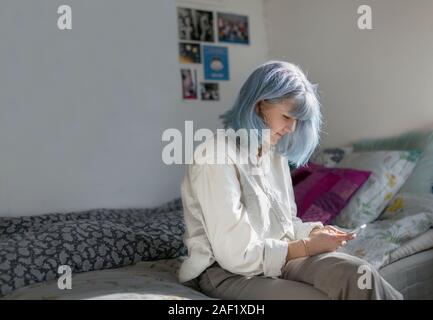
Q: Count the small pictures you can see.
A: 6